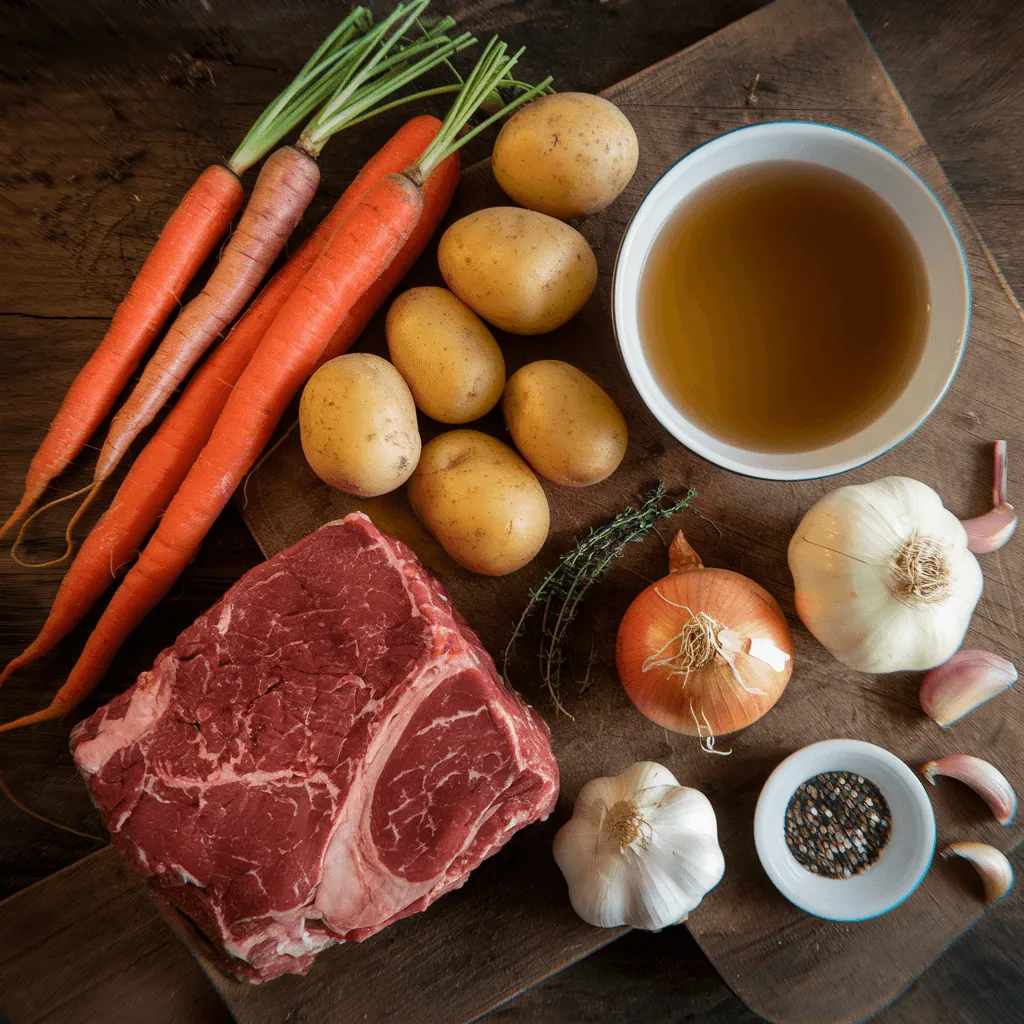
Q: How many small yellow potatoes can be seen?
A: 6